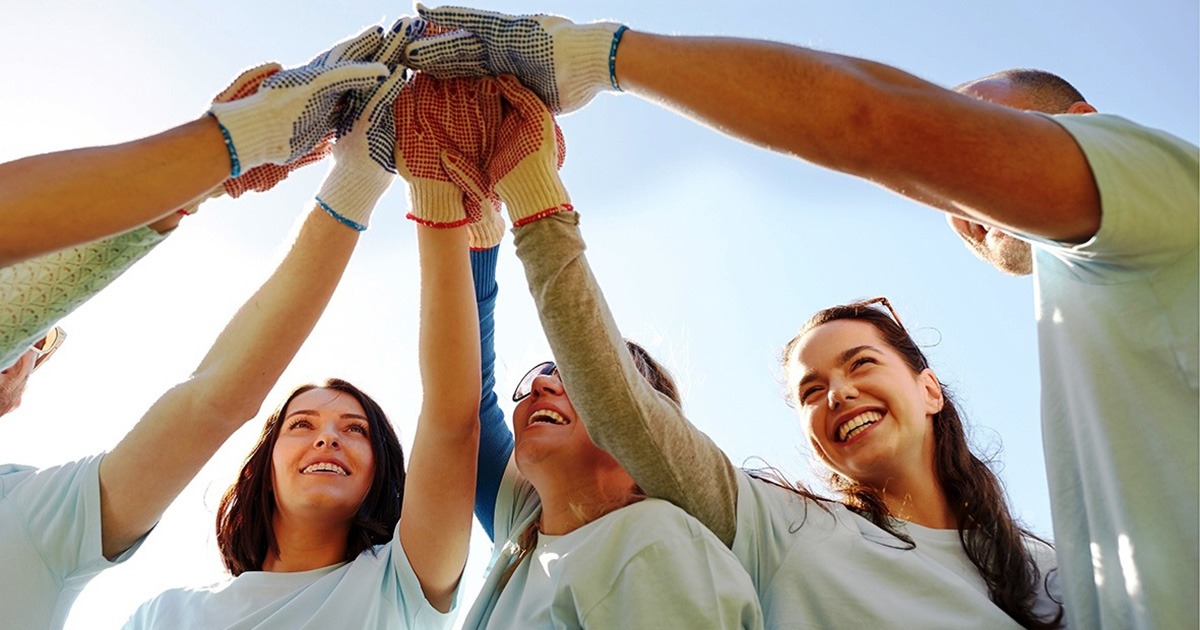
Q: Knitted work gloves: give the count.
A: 7